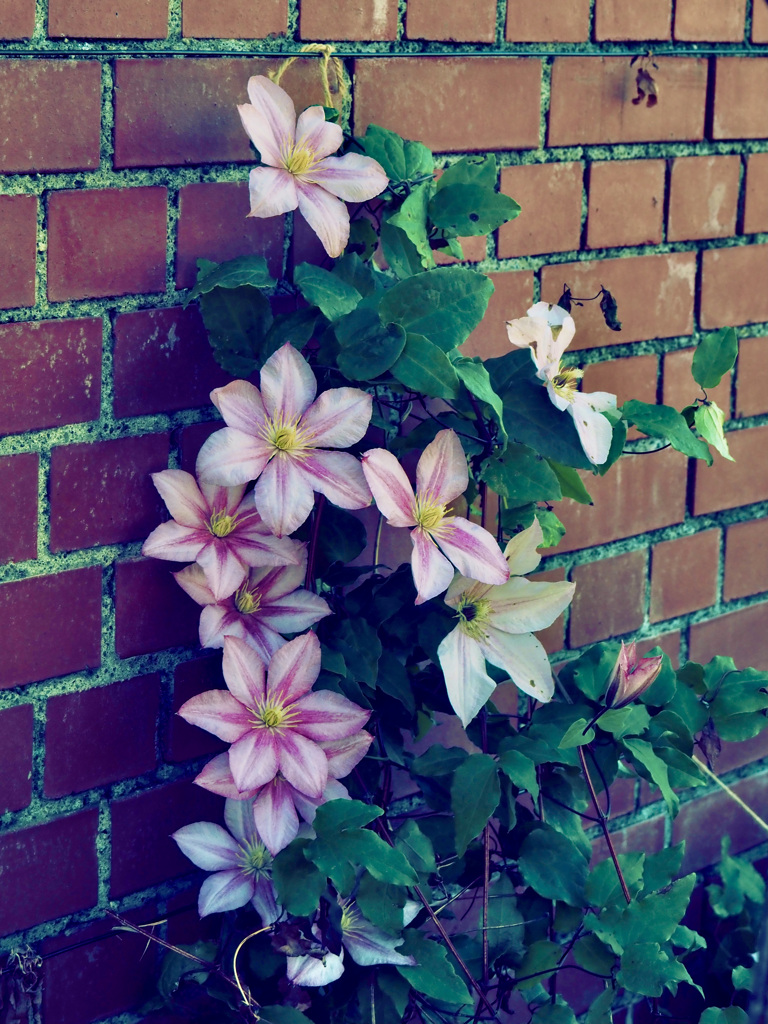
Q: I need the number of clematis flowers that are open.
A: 11